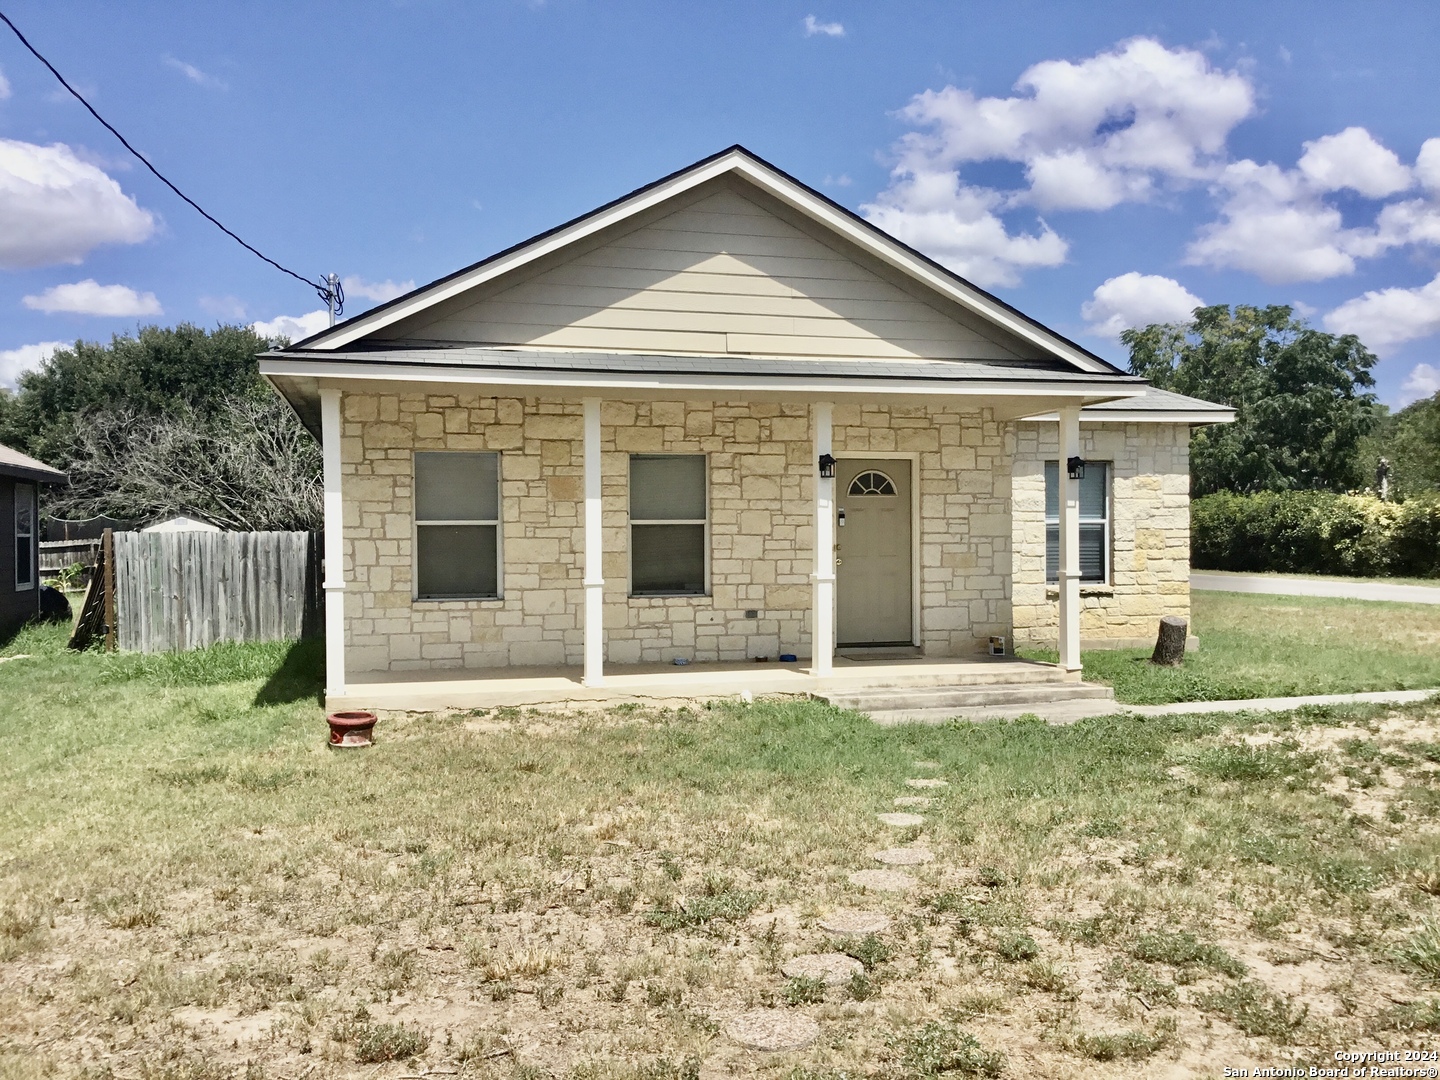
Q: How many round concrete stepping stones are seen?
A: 9